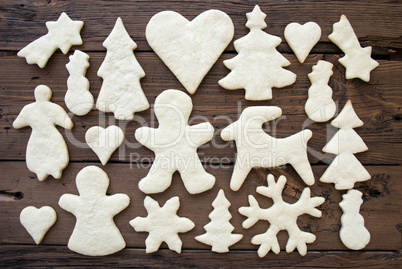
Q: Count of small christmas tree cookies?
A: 1